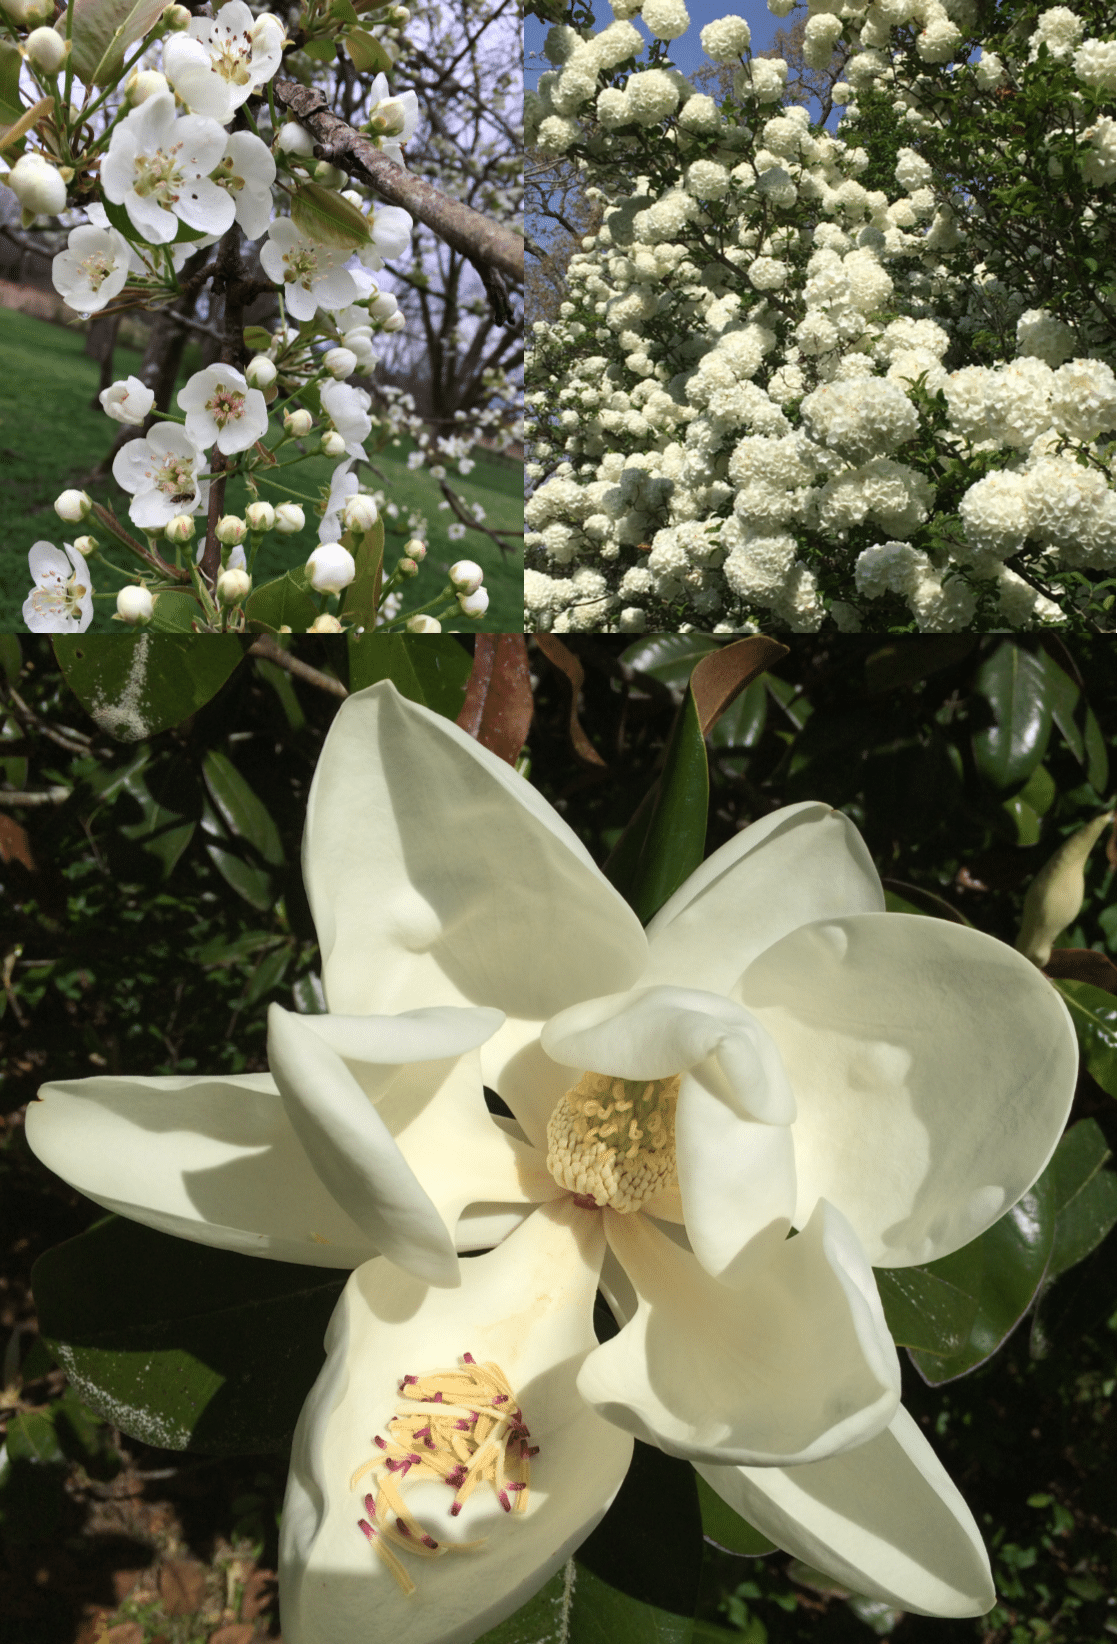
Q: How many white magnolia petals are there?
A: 9